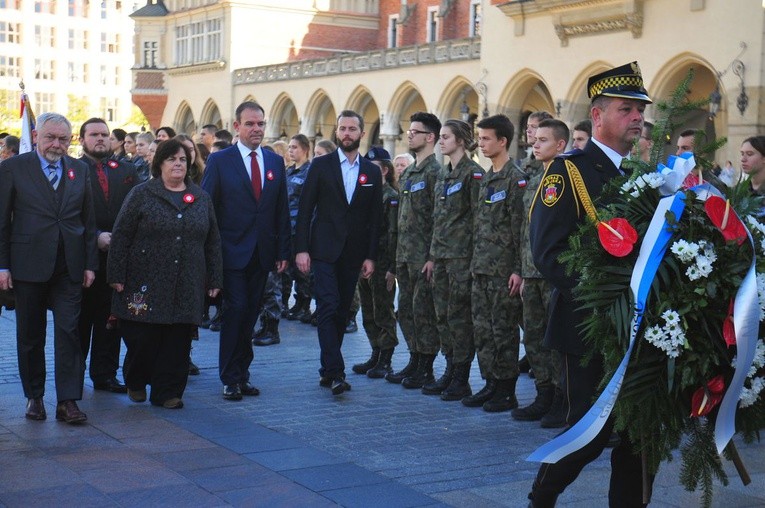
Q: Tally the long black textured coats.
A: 1